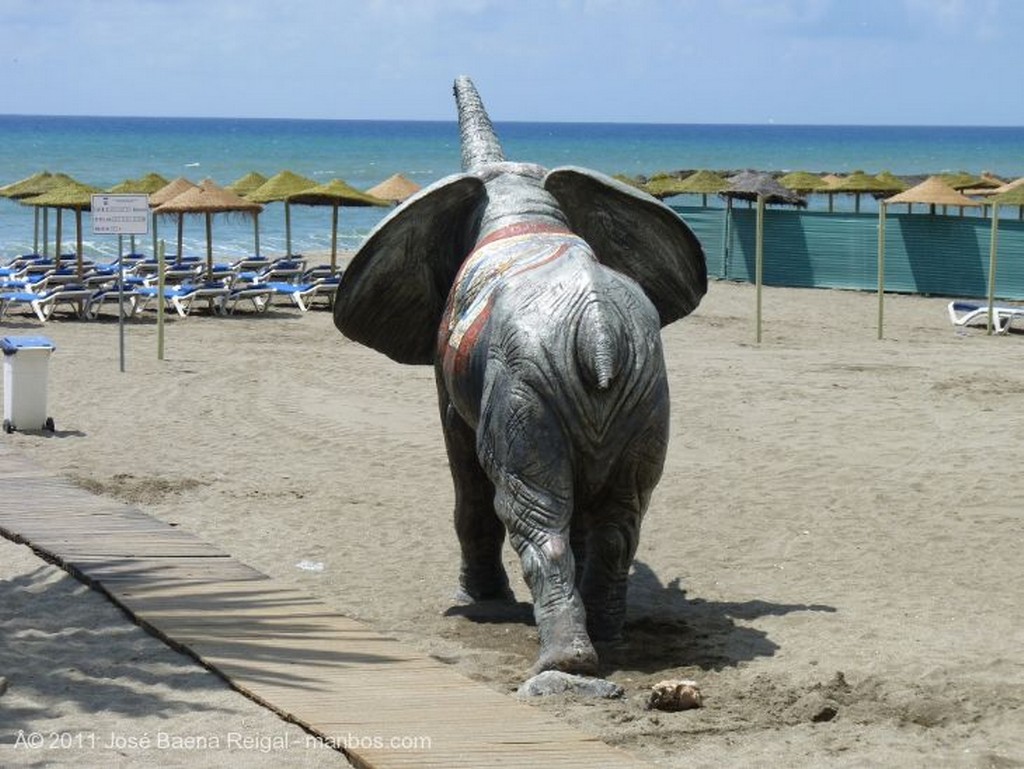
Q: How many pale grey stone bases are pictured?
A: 1